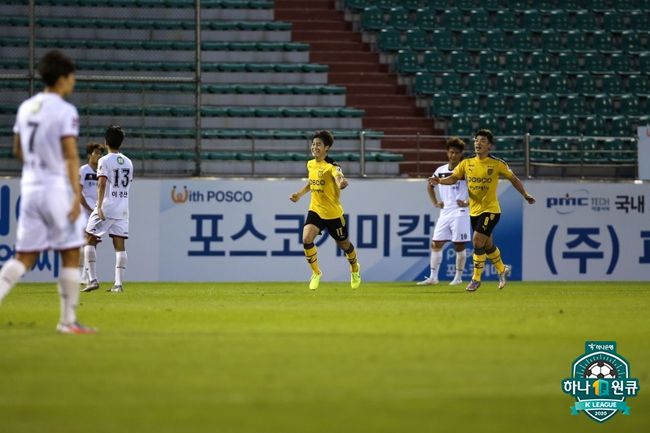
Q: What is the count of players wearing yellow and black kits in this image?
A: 2